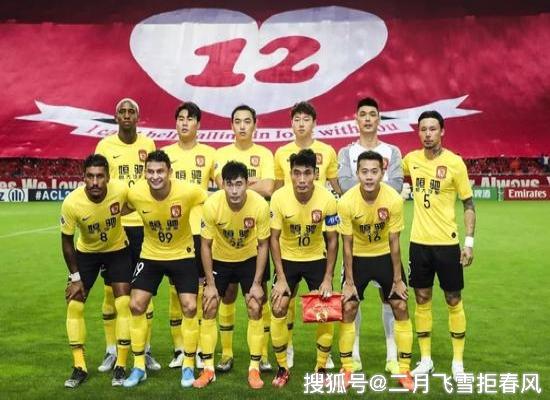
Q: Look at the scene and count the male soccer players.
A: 11